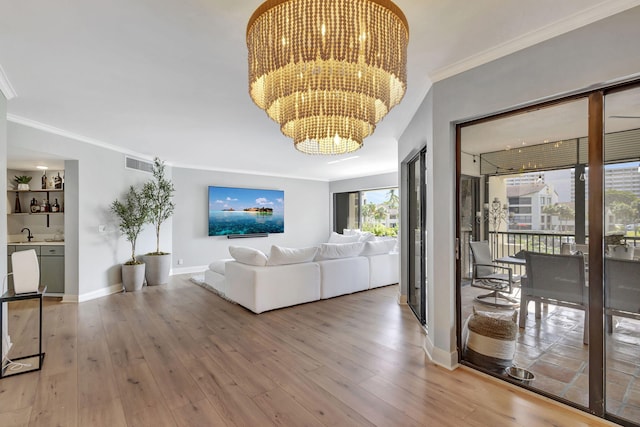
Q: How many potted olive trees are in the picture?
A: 2